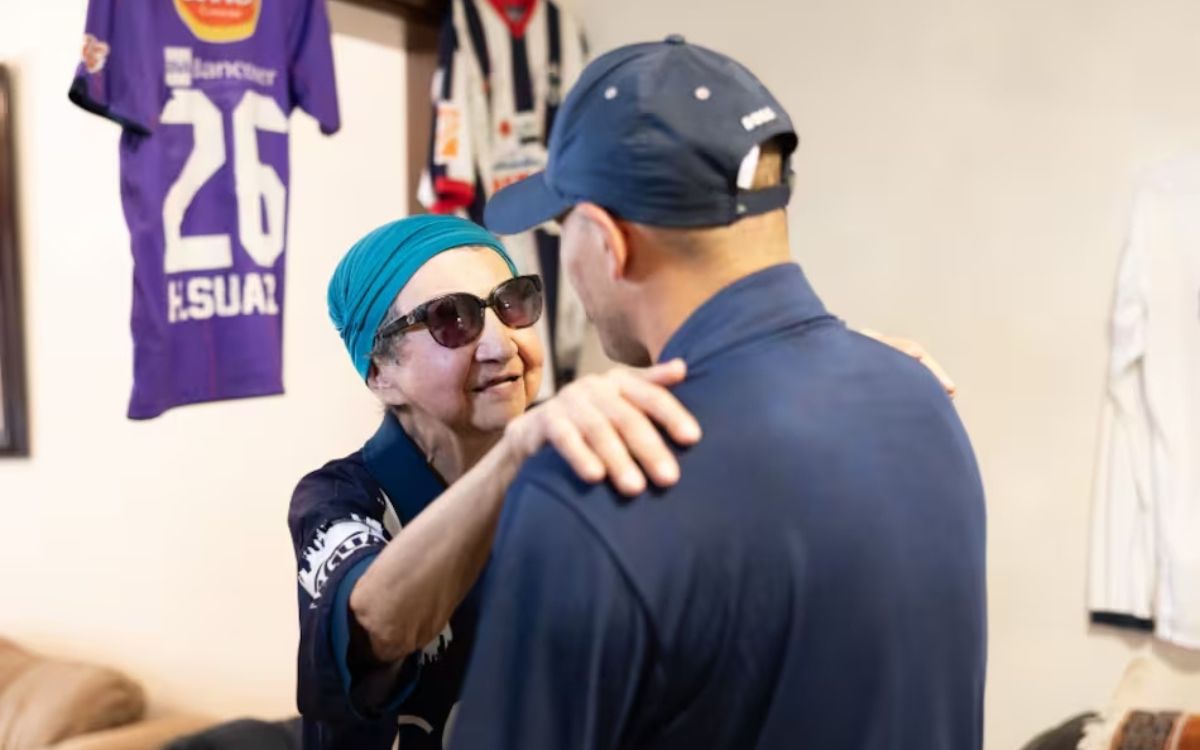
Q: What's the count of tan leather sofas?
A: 1